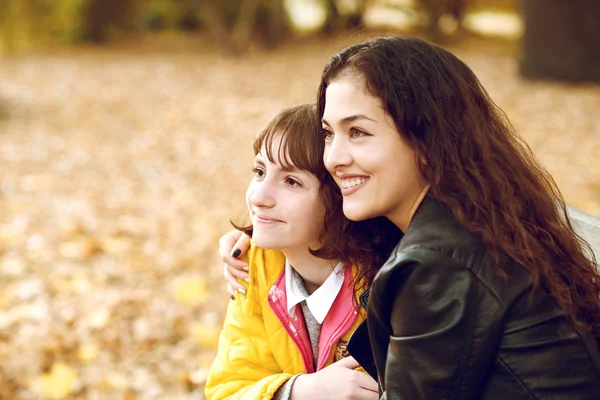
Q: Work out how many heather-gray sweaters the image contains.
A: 1